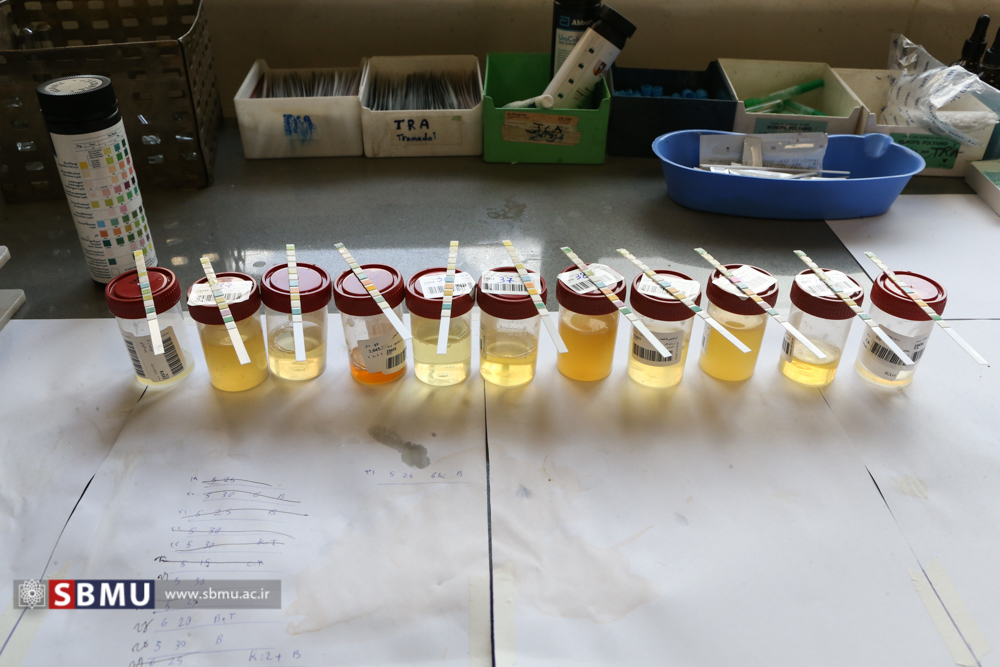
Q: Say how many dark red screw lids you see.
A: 11